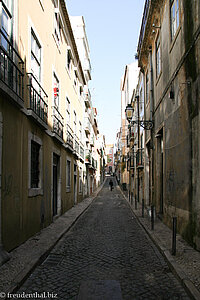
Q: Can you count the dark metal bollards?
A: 6